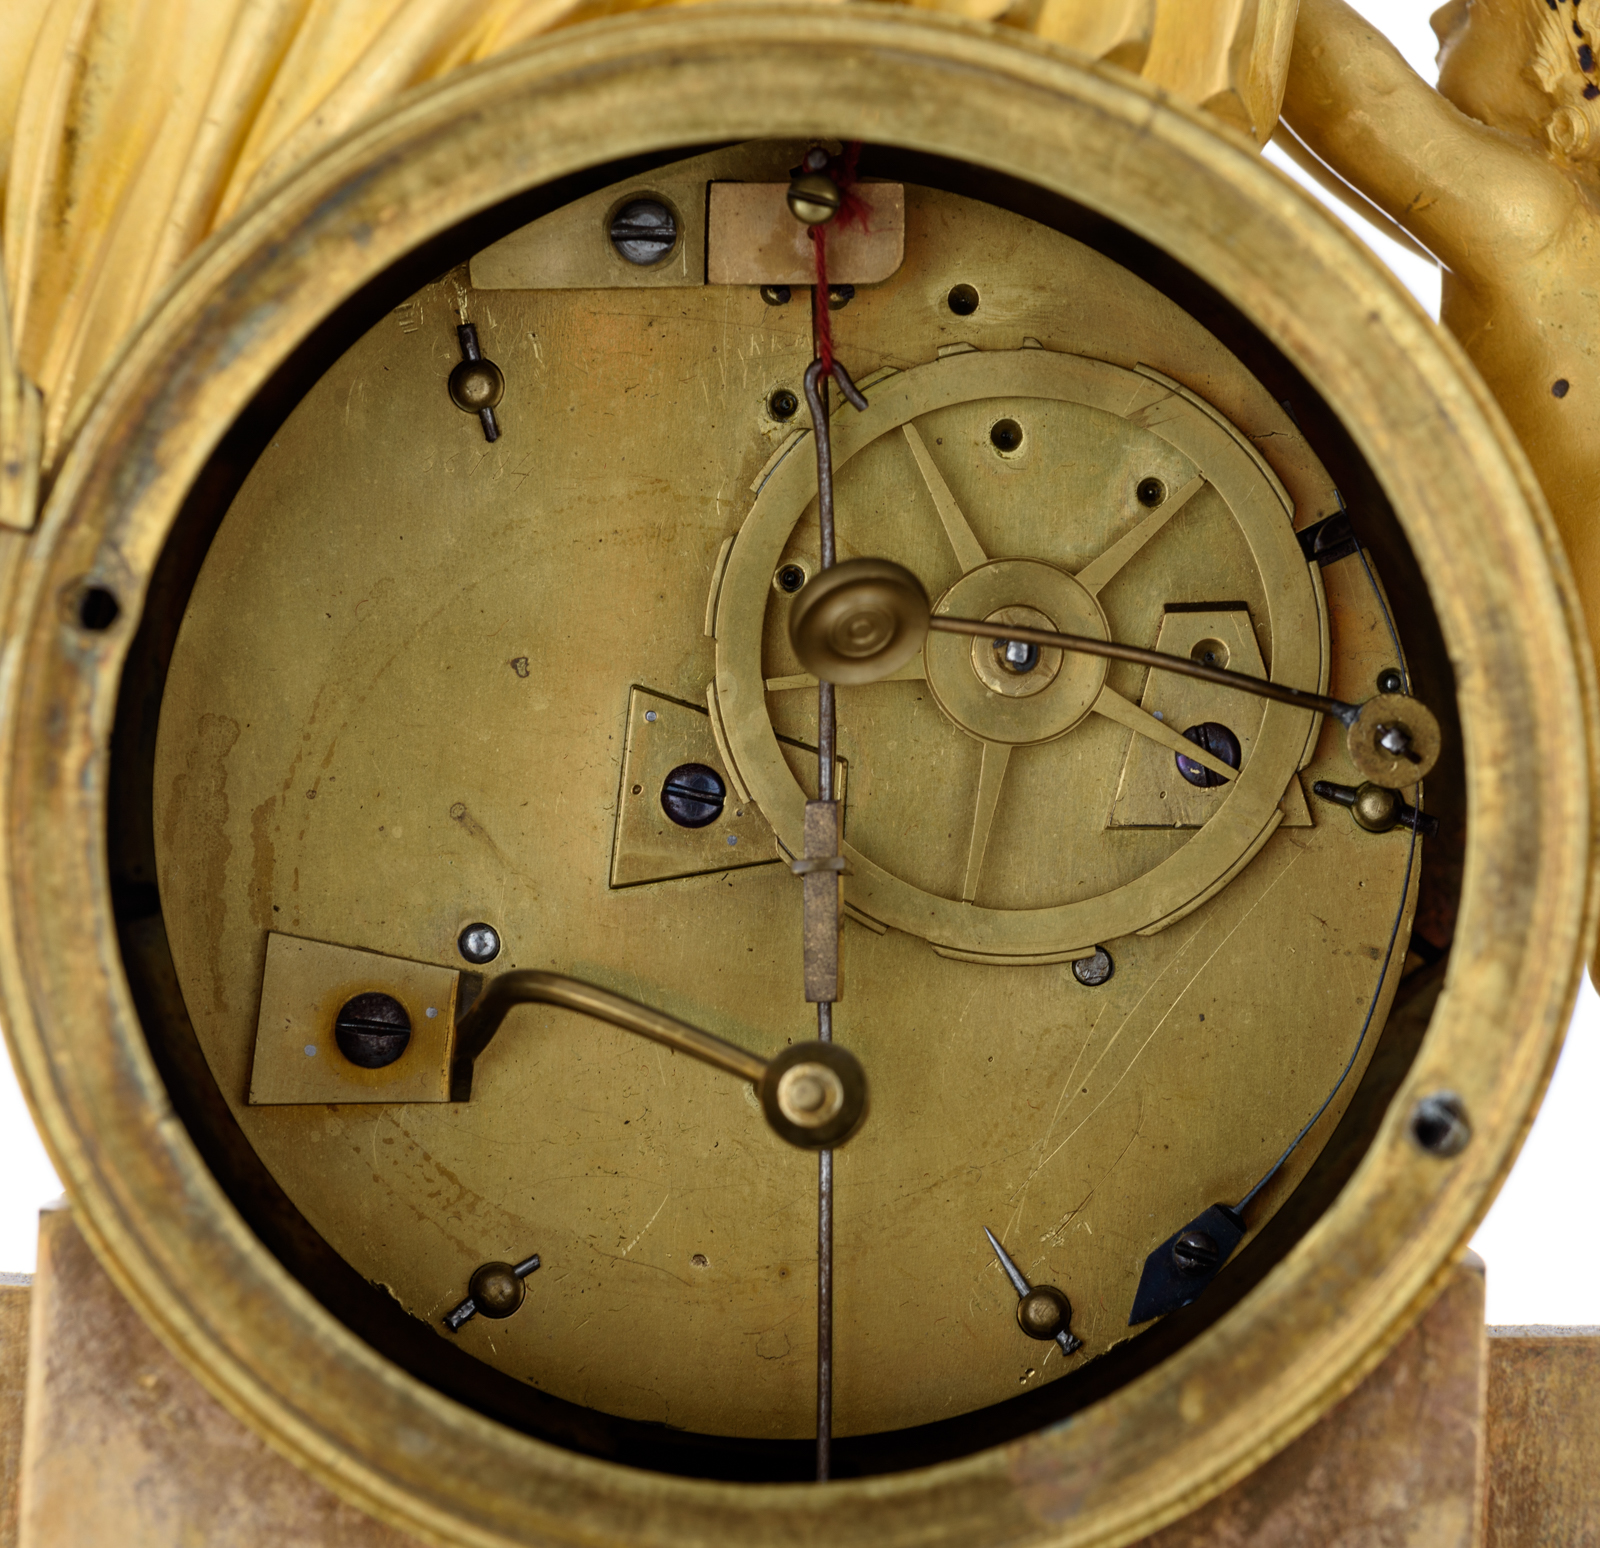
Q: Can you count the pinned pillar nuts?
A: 4